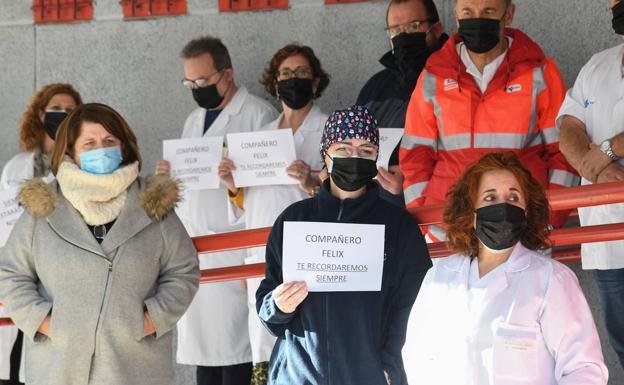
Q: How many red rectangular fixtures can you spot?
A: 4